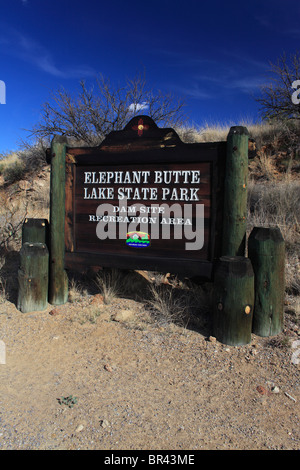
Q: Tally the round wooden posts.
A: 6